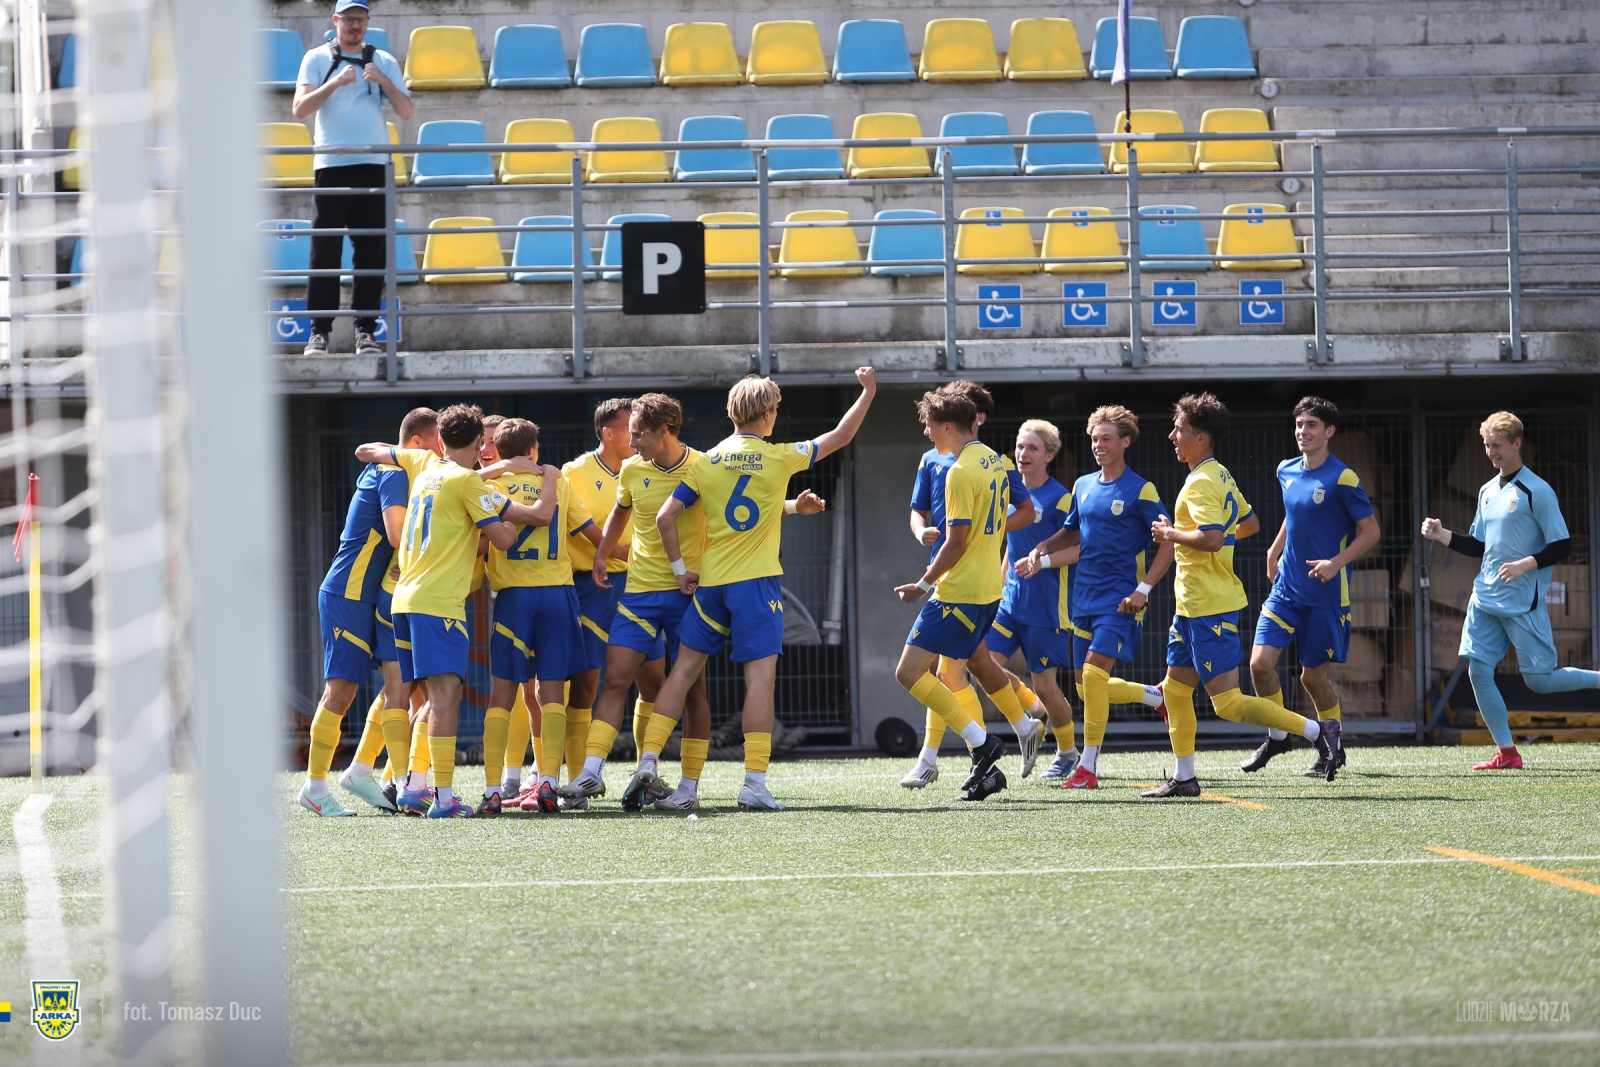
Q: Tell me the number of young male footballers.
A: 14